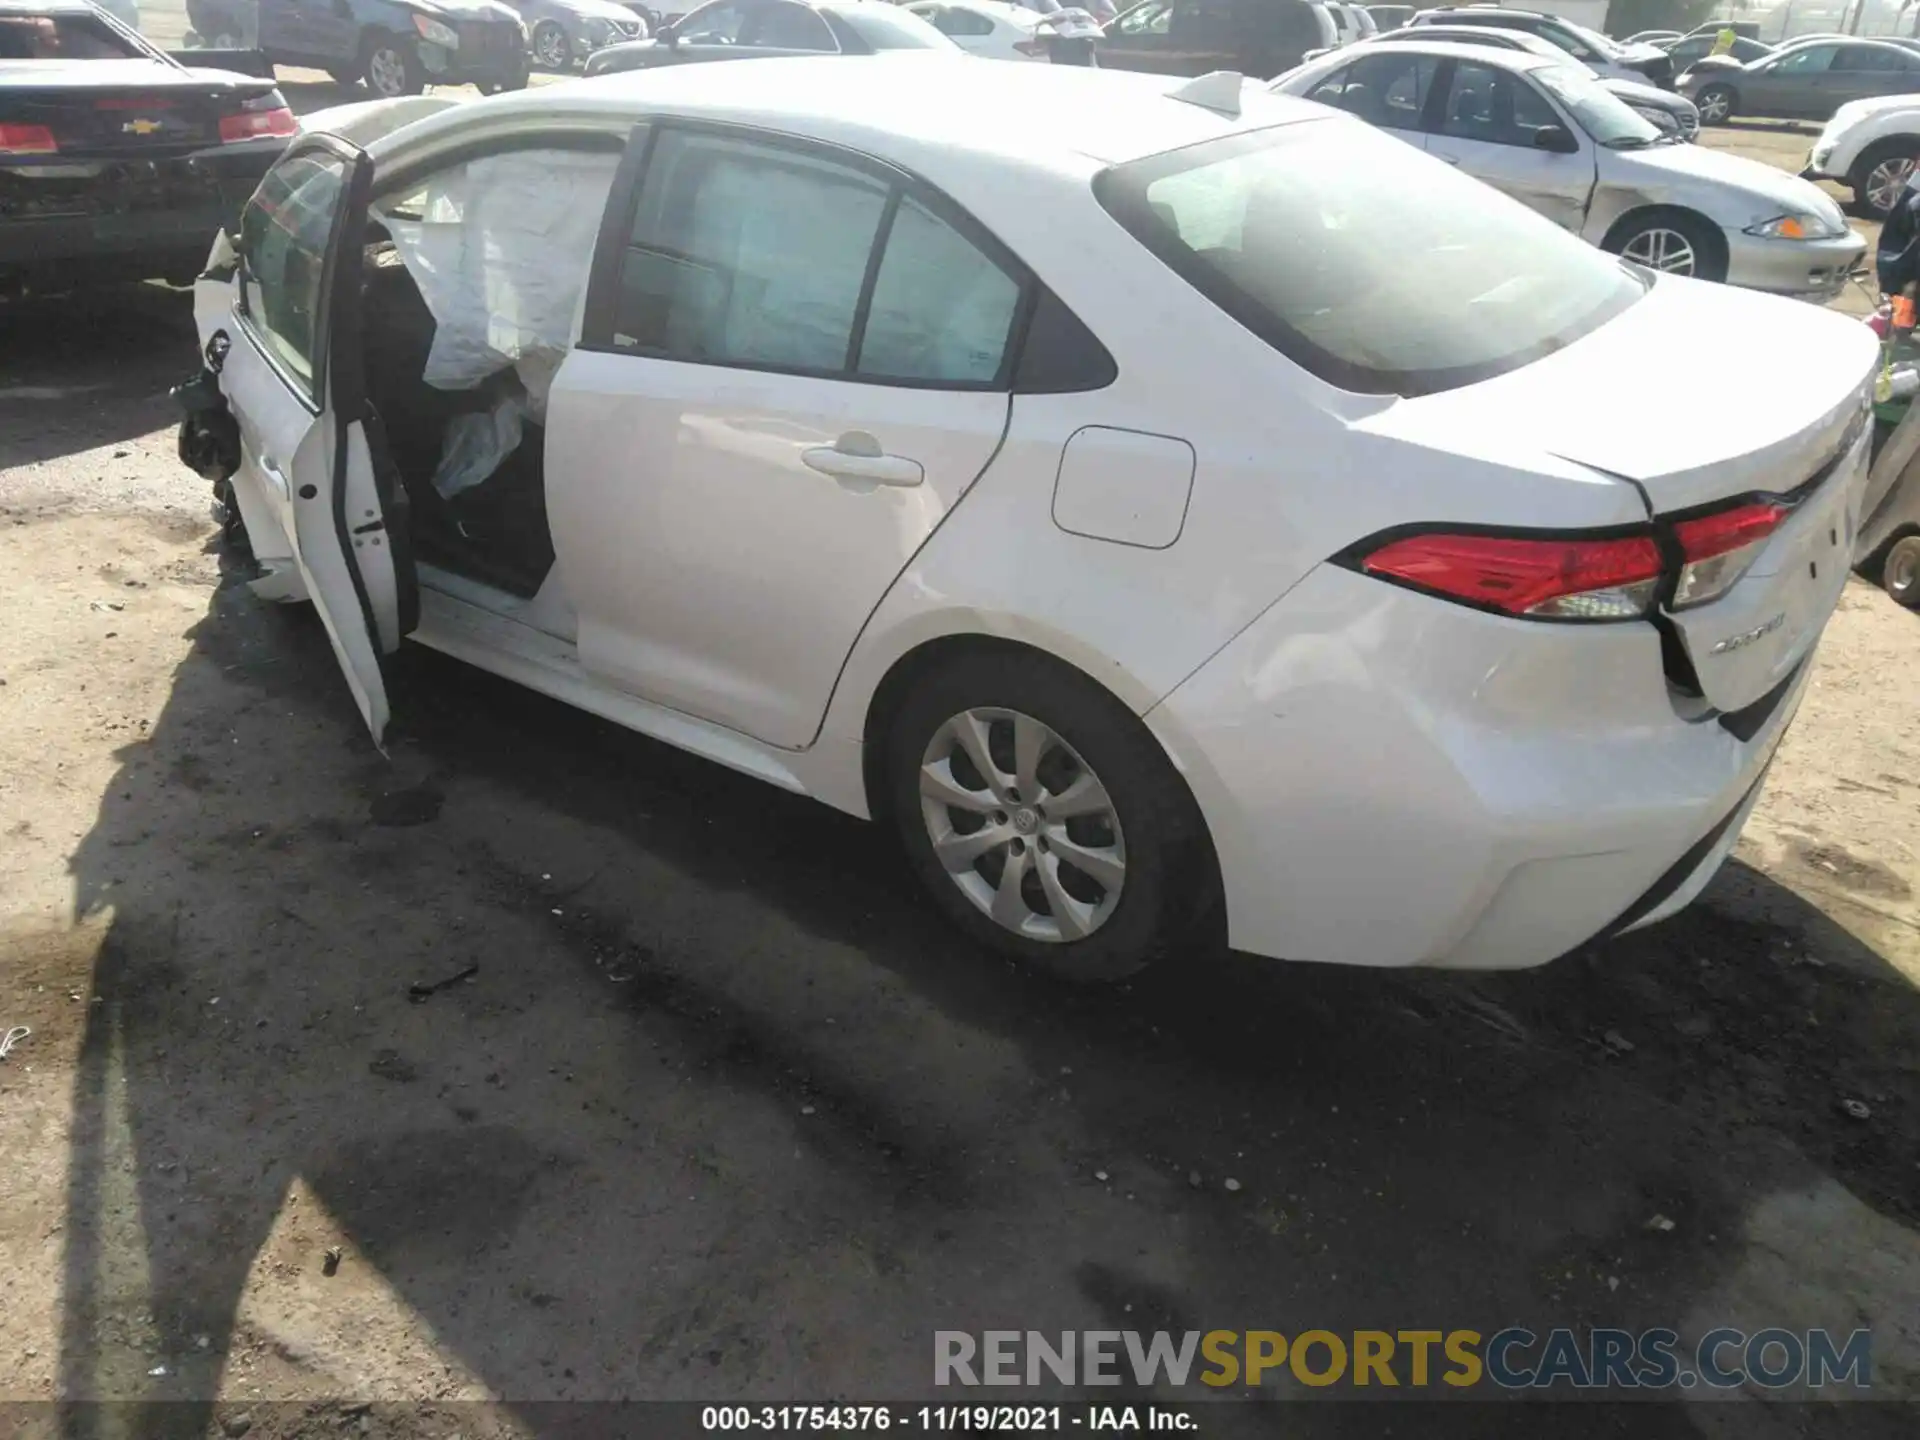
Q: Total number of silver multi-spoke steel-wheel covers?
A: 1